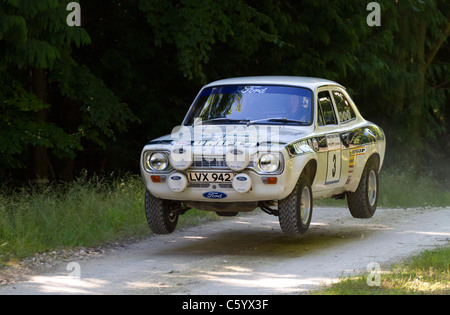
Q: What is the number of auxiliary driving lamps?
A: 4